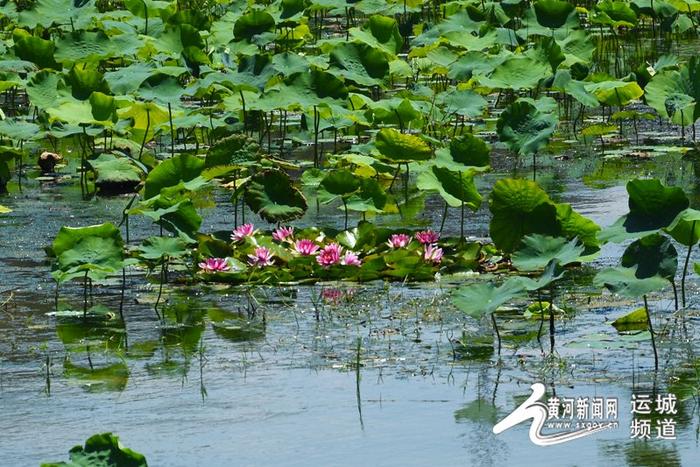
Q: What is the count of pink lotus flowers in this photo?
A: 10